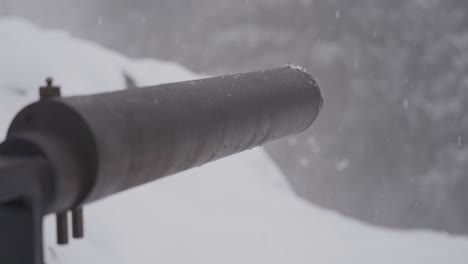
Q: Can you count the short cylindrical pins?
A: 2